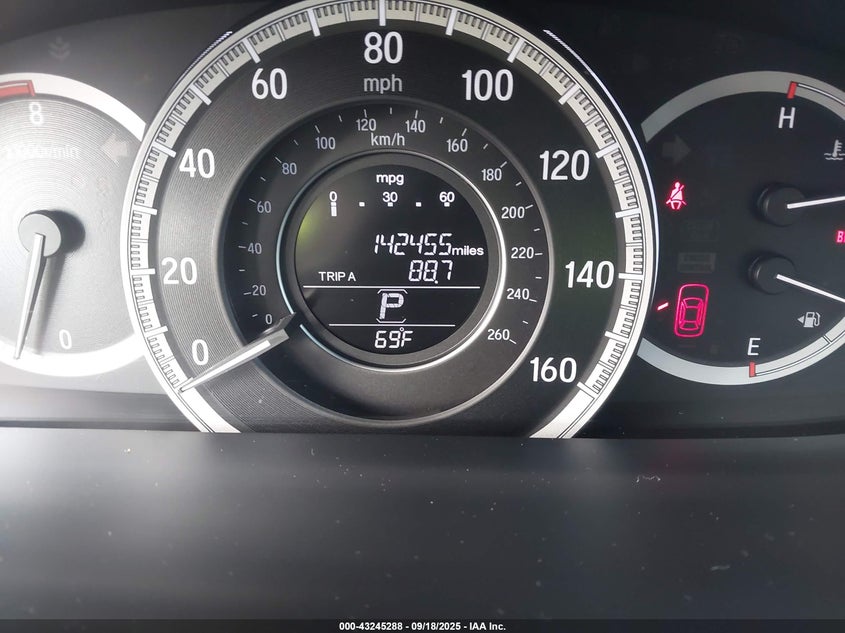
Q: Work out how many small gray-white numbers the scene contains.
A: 14